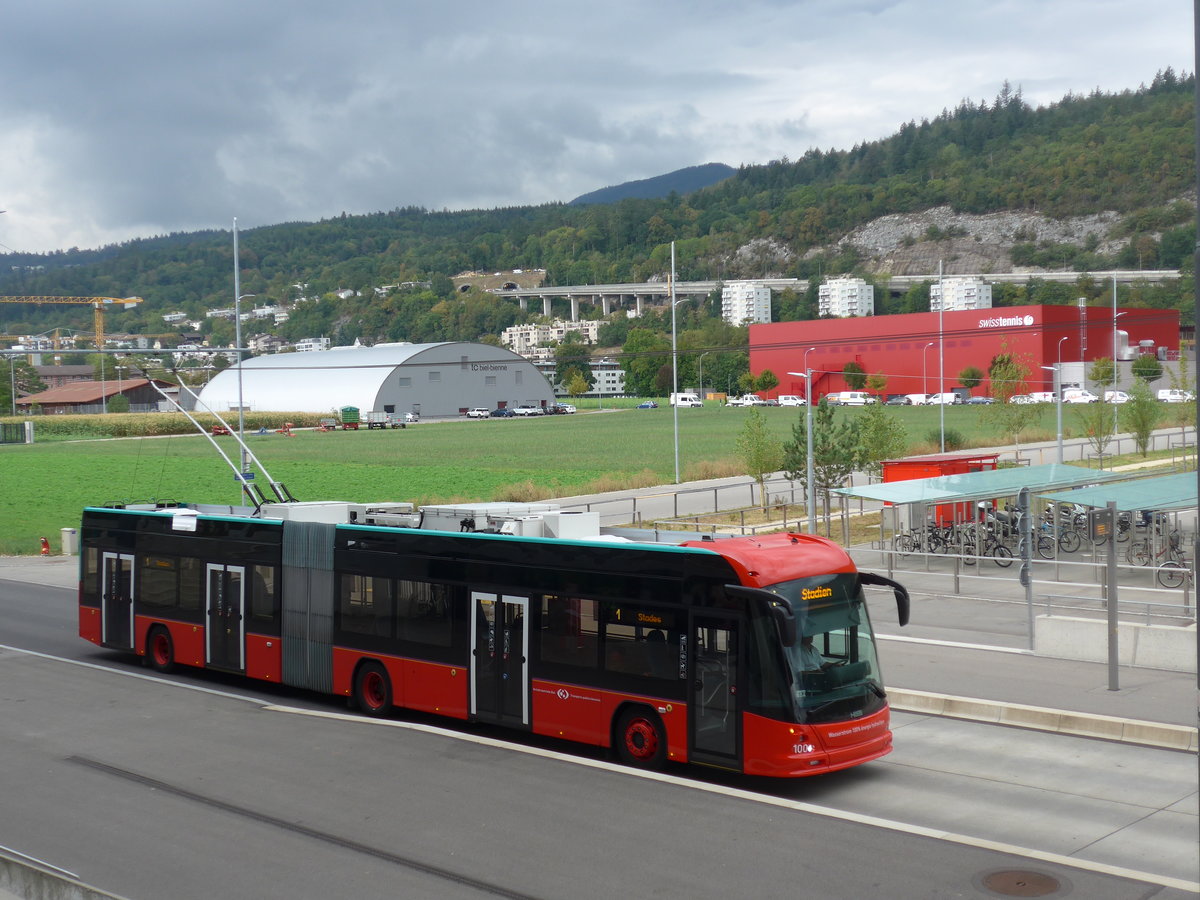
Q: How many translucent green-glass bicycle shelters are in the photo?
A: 2